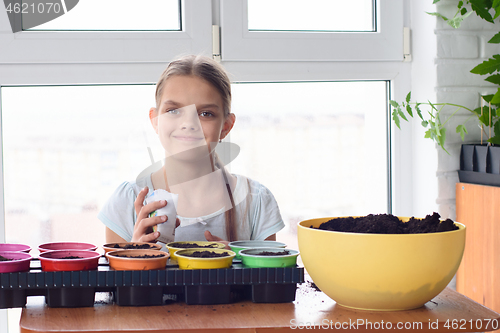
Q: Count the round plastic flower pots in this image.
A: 10